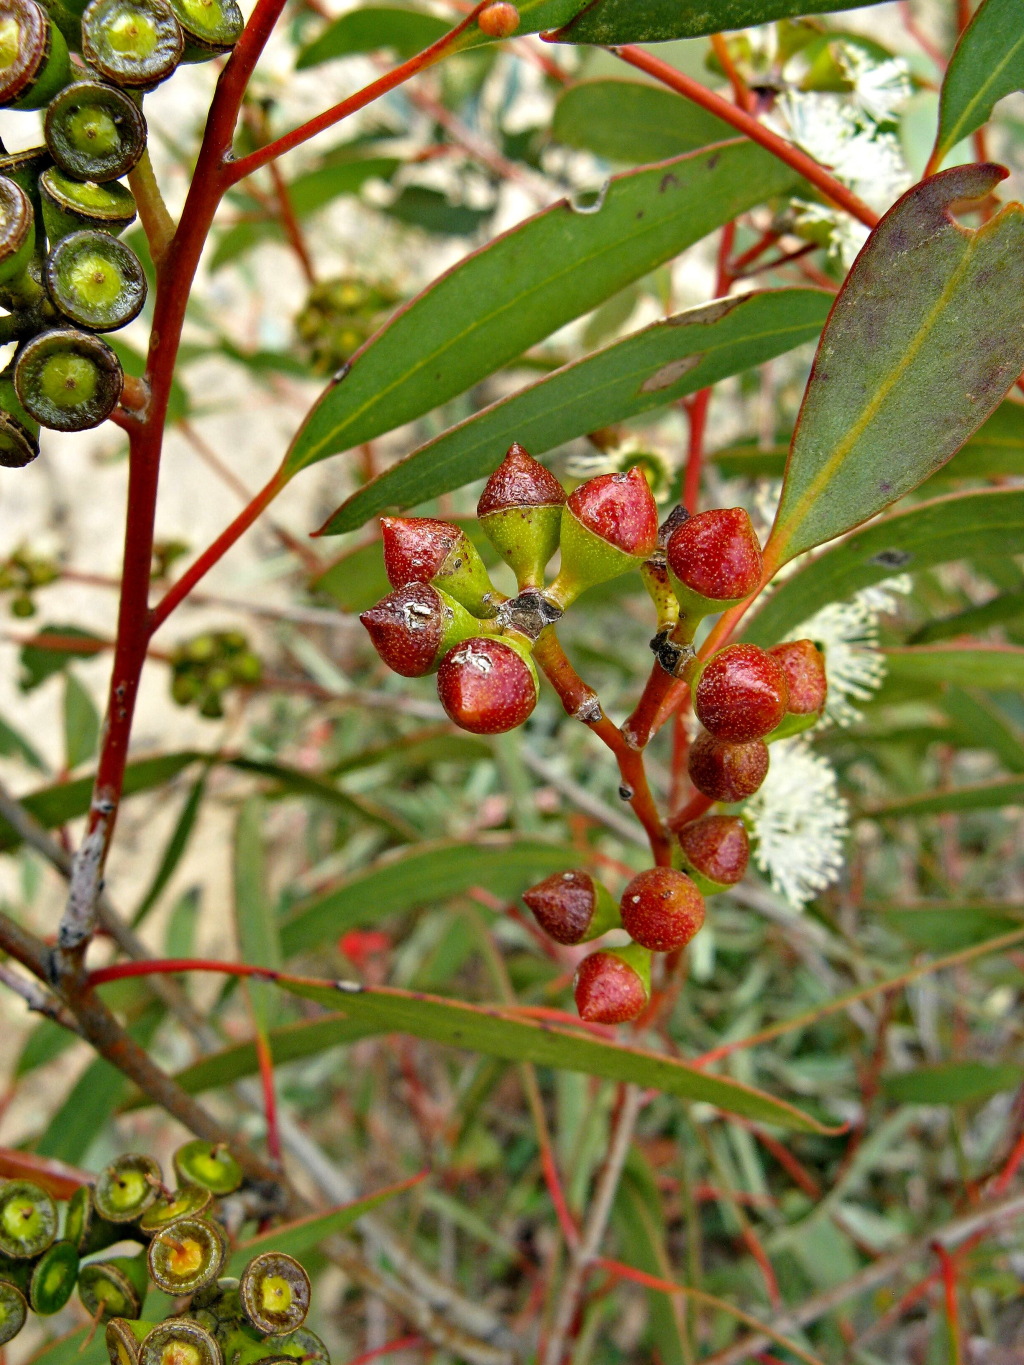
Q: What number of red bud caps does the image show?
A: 13